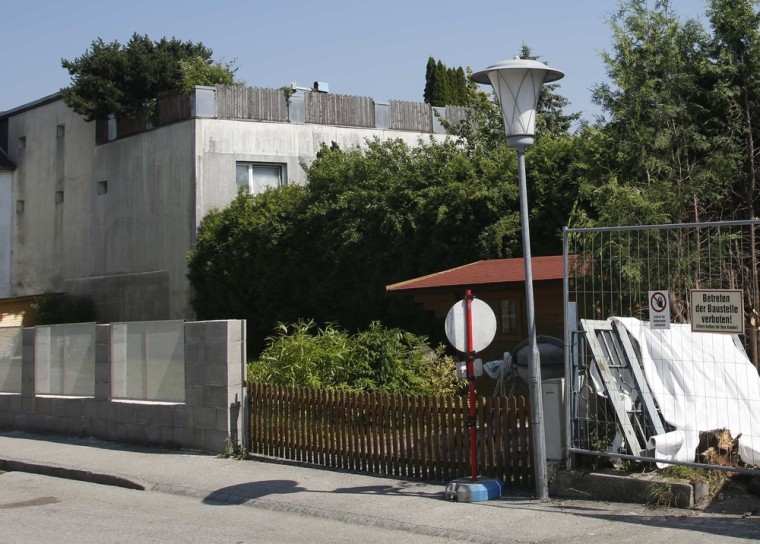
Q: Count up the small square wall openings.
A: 5